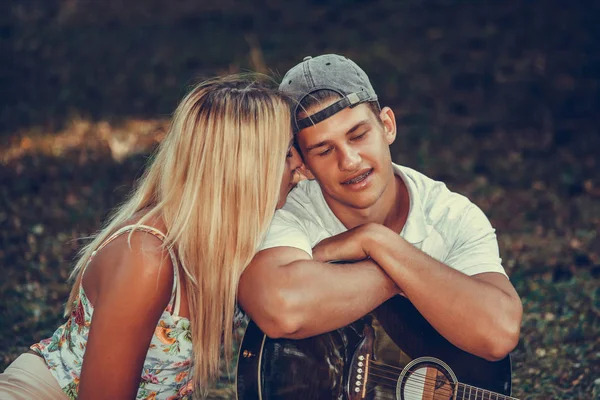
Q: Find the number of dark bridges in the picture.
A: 1